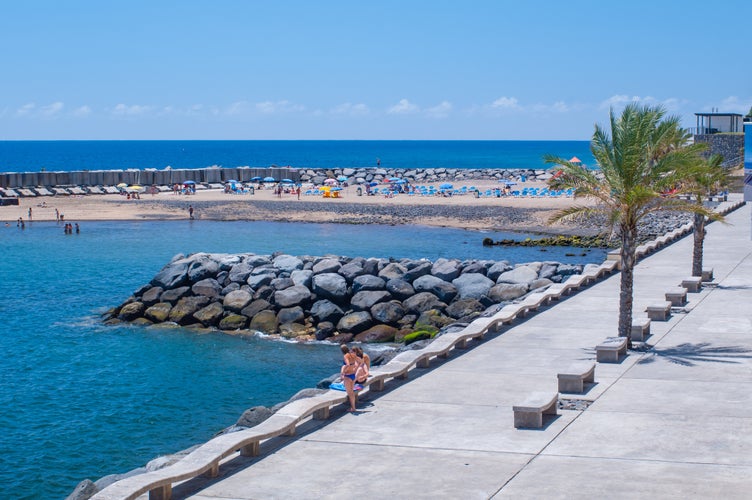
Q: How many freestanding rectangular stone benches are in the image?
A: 8